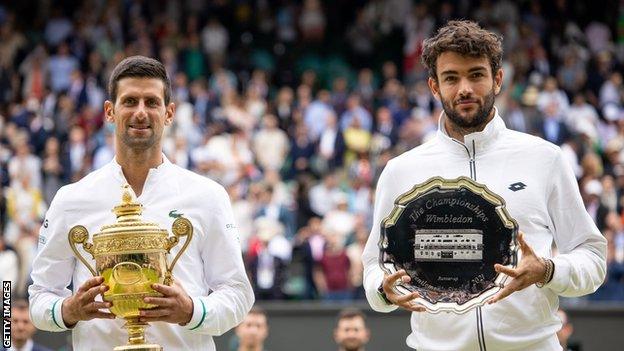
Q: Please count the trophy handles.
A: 2